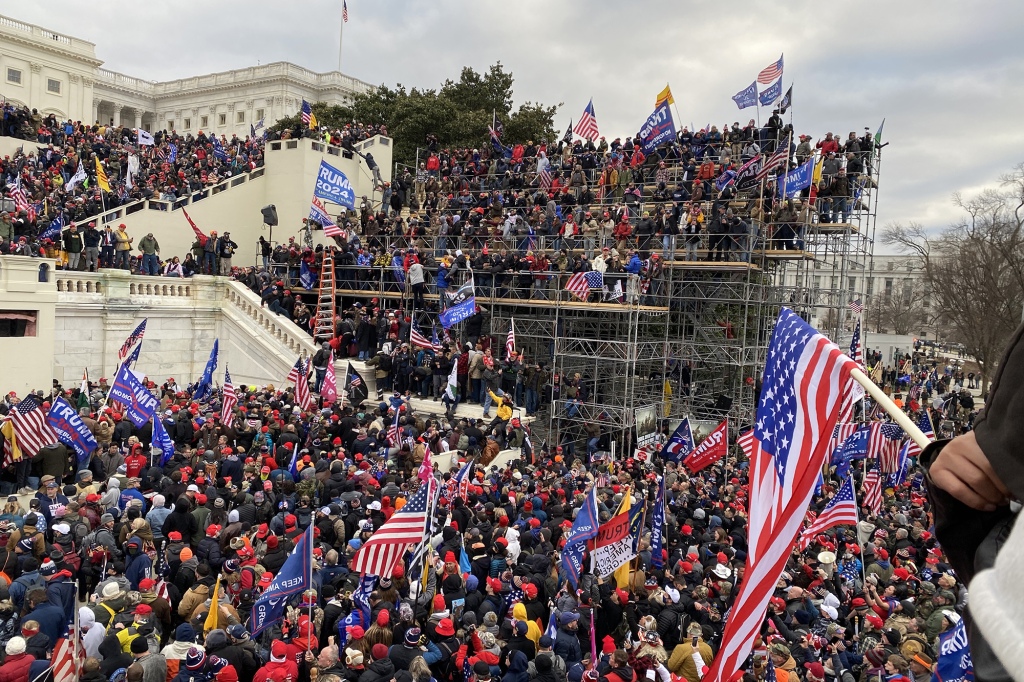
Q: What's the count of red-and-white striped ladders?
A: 0